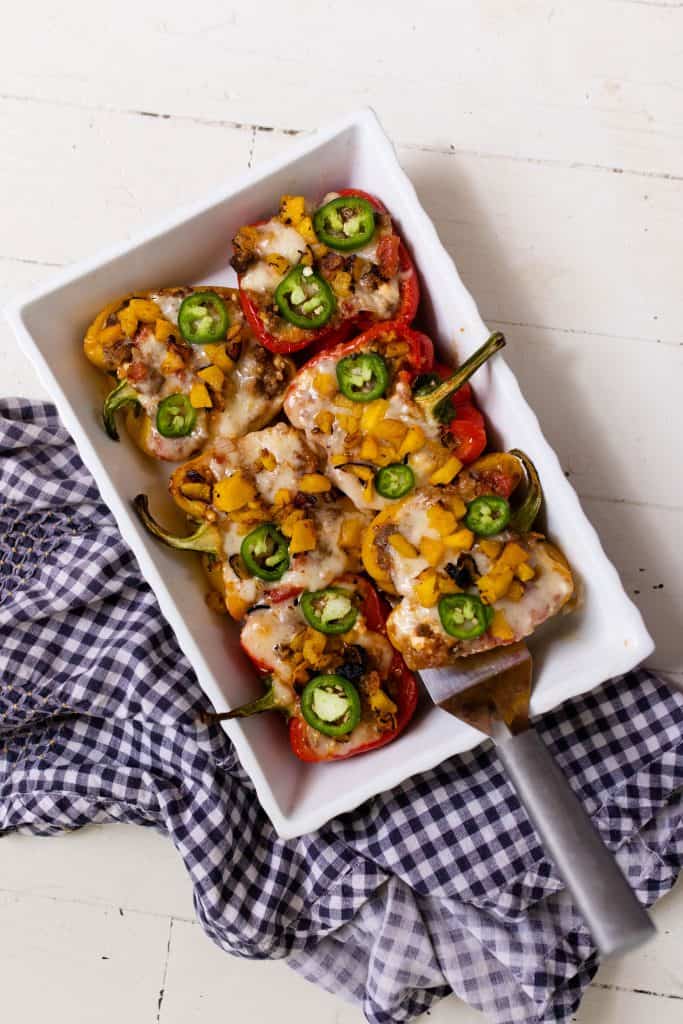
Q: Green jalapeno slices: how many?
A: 11